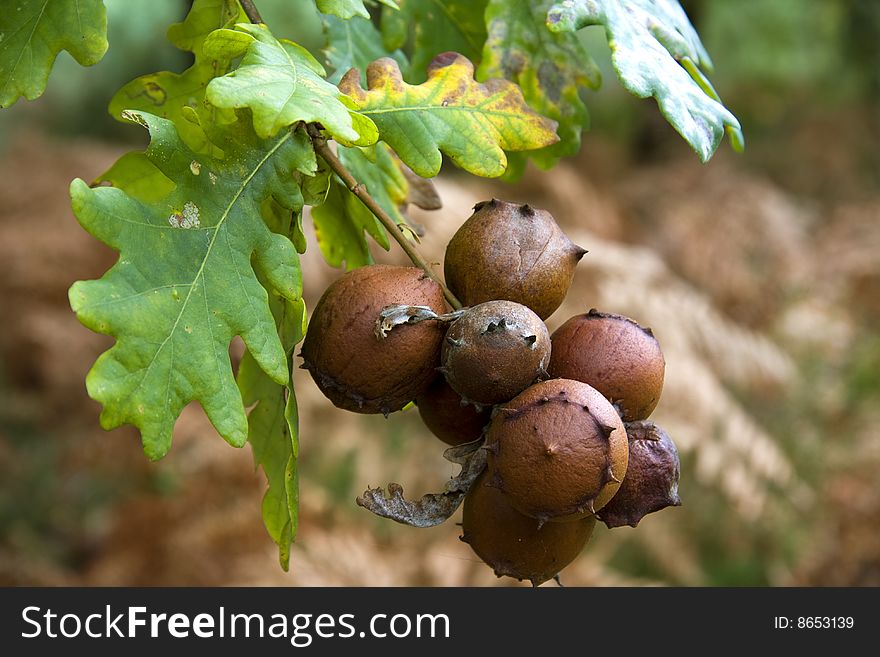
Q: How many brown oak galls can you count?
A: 8